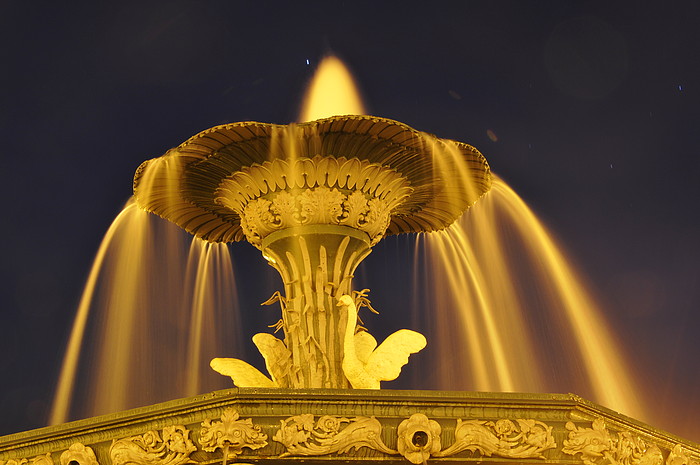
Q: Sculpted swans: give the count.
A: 2